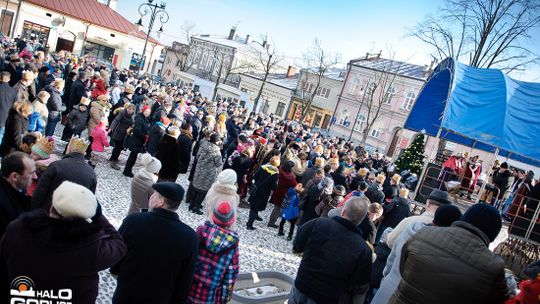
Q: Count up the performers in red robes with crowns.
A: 2